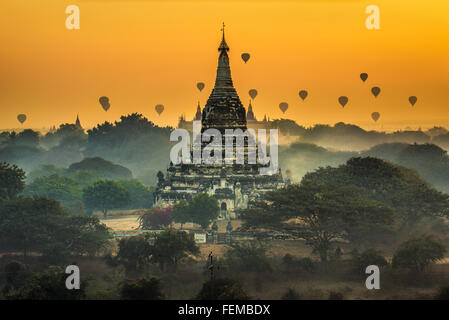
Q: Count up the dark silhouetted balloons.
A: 14